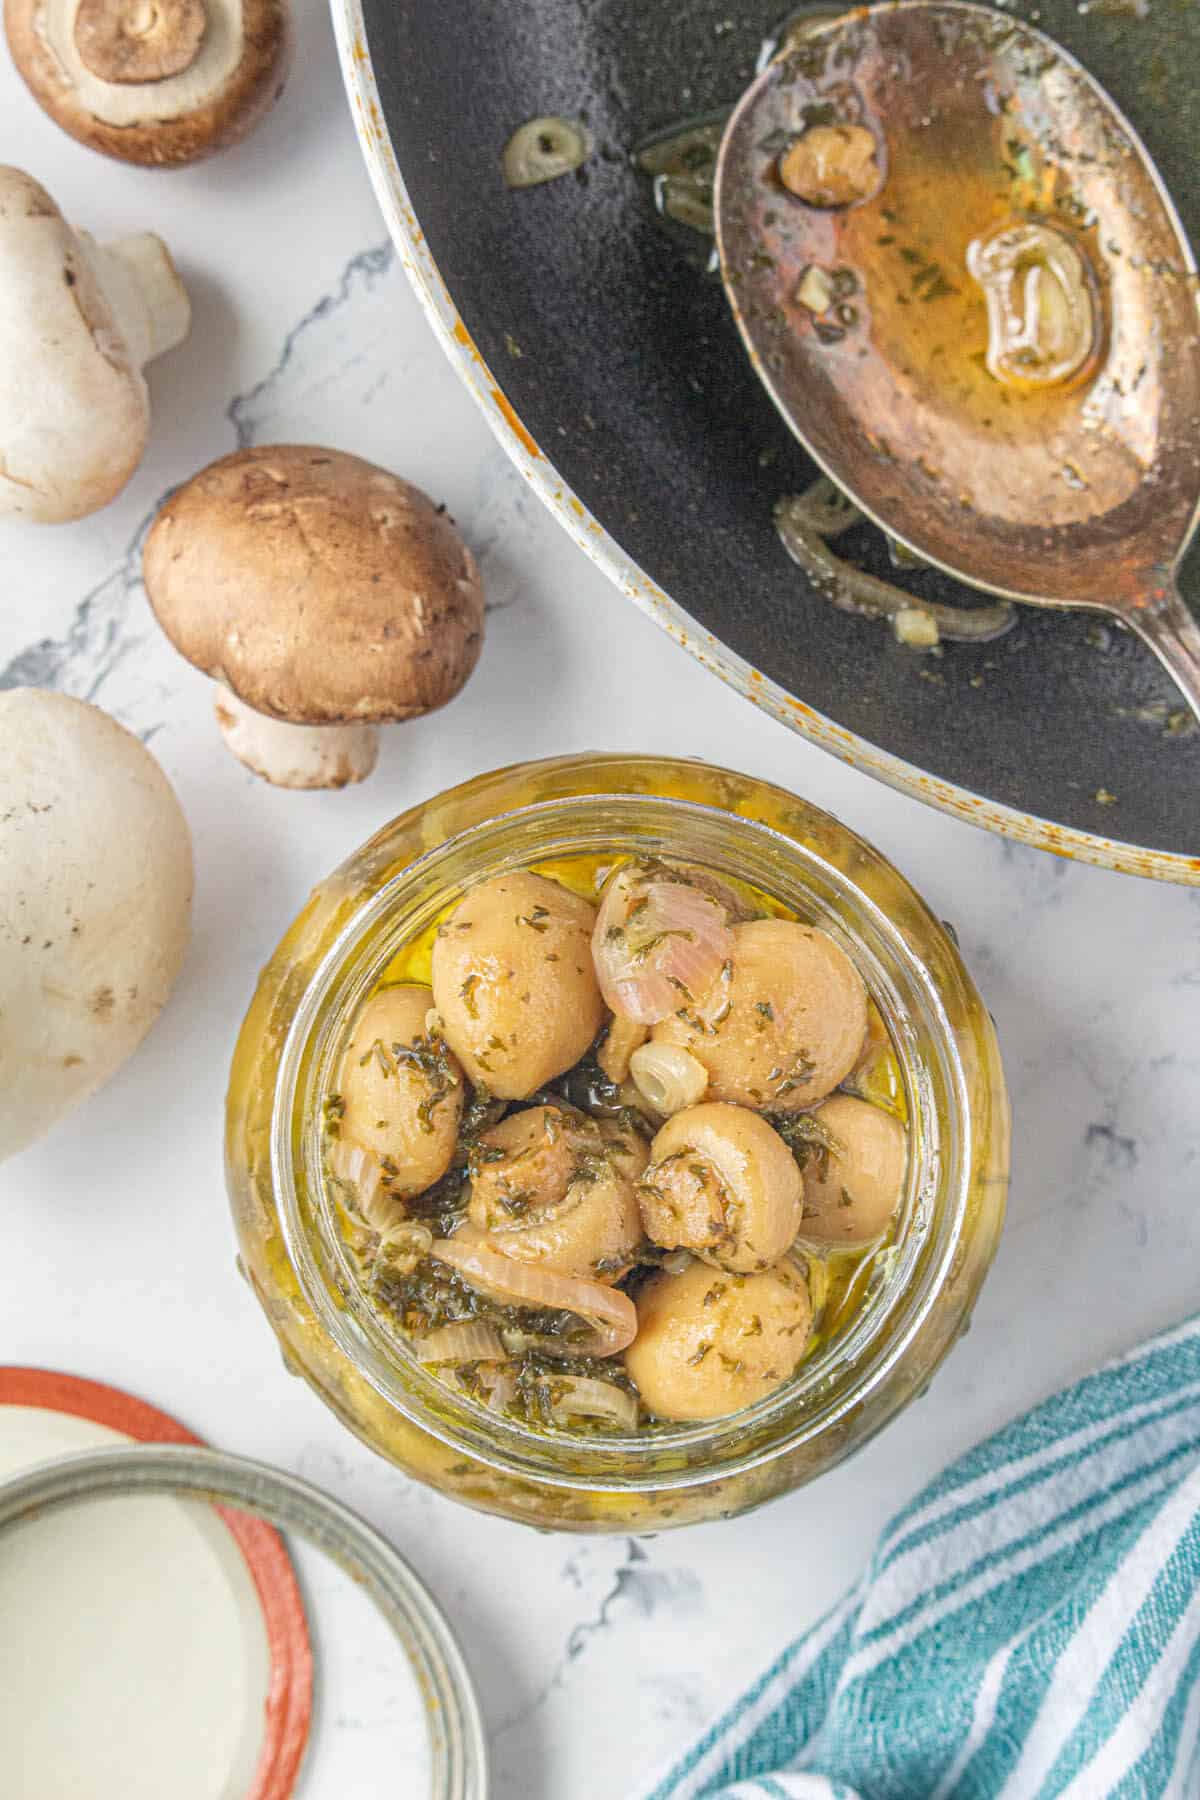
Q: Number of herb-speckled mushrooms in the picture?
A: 7